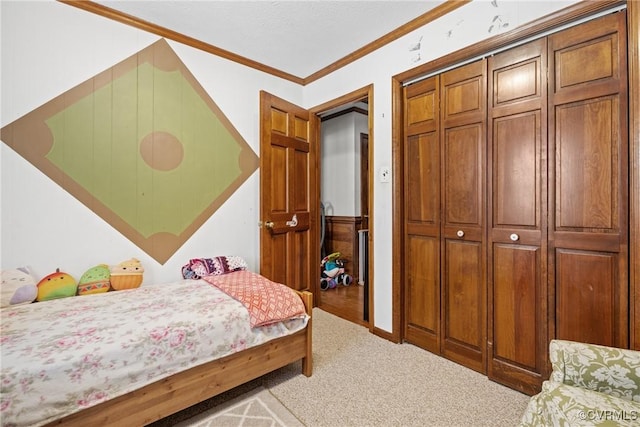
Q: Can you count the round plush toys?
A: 4